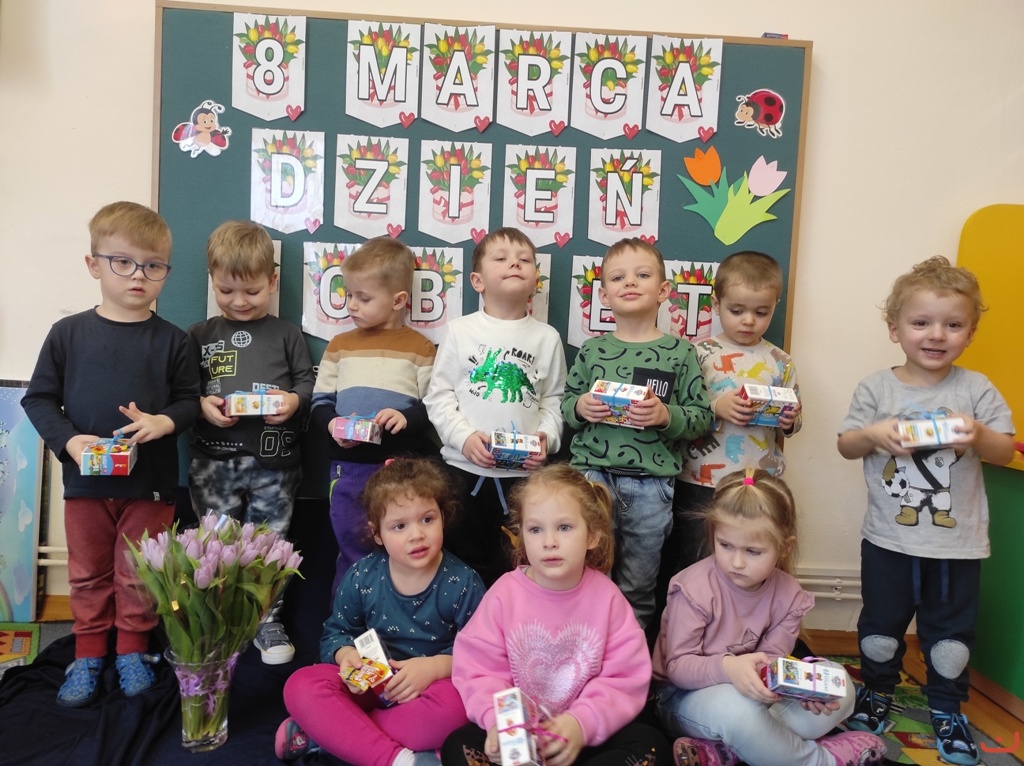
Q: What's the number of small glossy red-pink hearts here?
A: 11